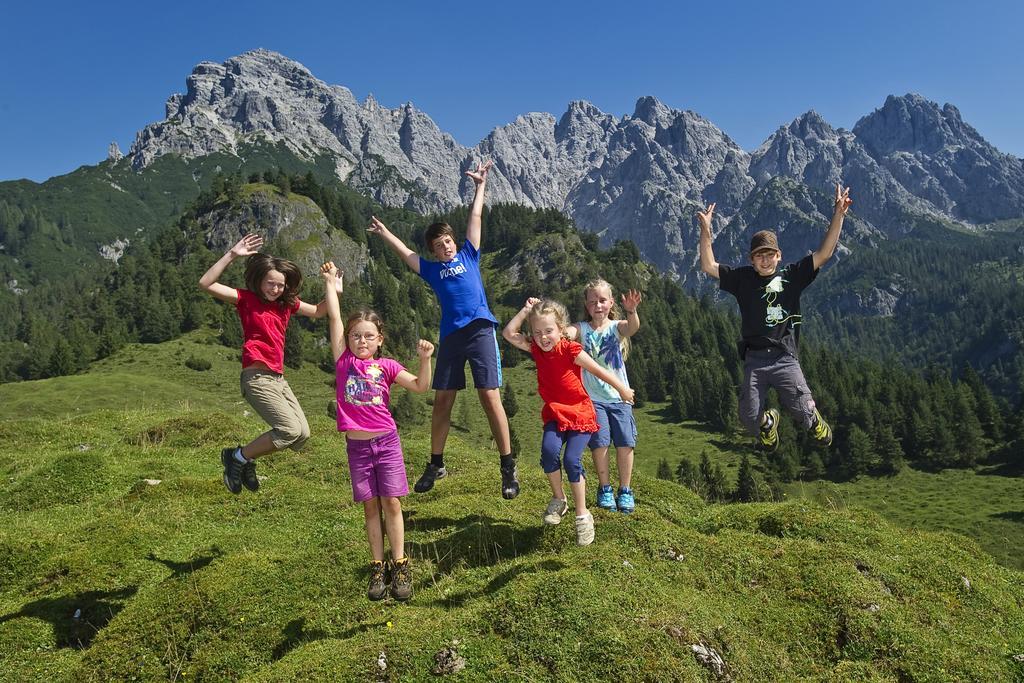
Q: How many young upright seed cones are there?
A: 0